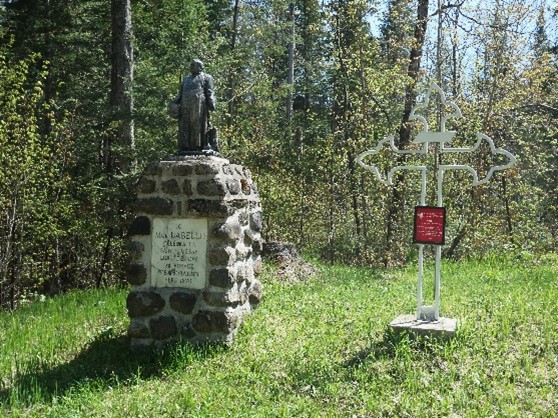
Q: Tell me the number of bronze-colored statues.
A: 1